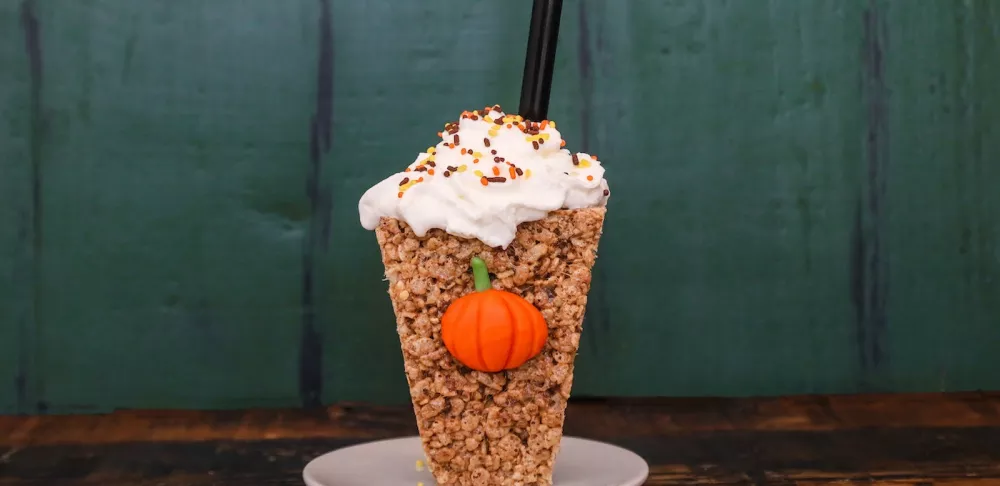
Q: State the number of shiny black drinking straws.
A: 1